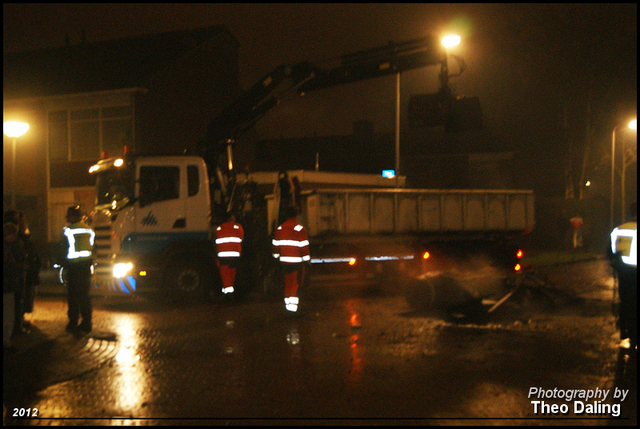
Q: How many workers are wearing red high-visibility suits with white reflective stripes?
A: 2